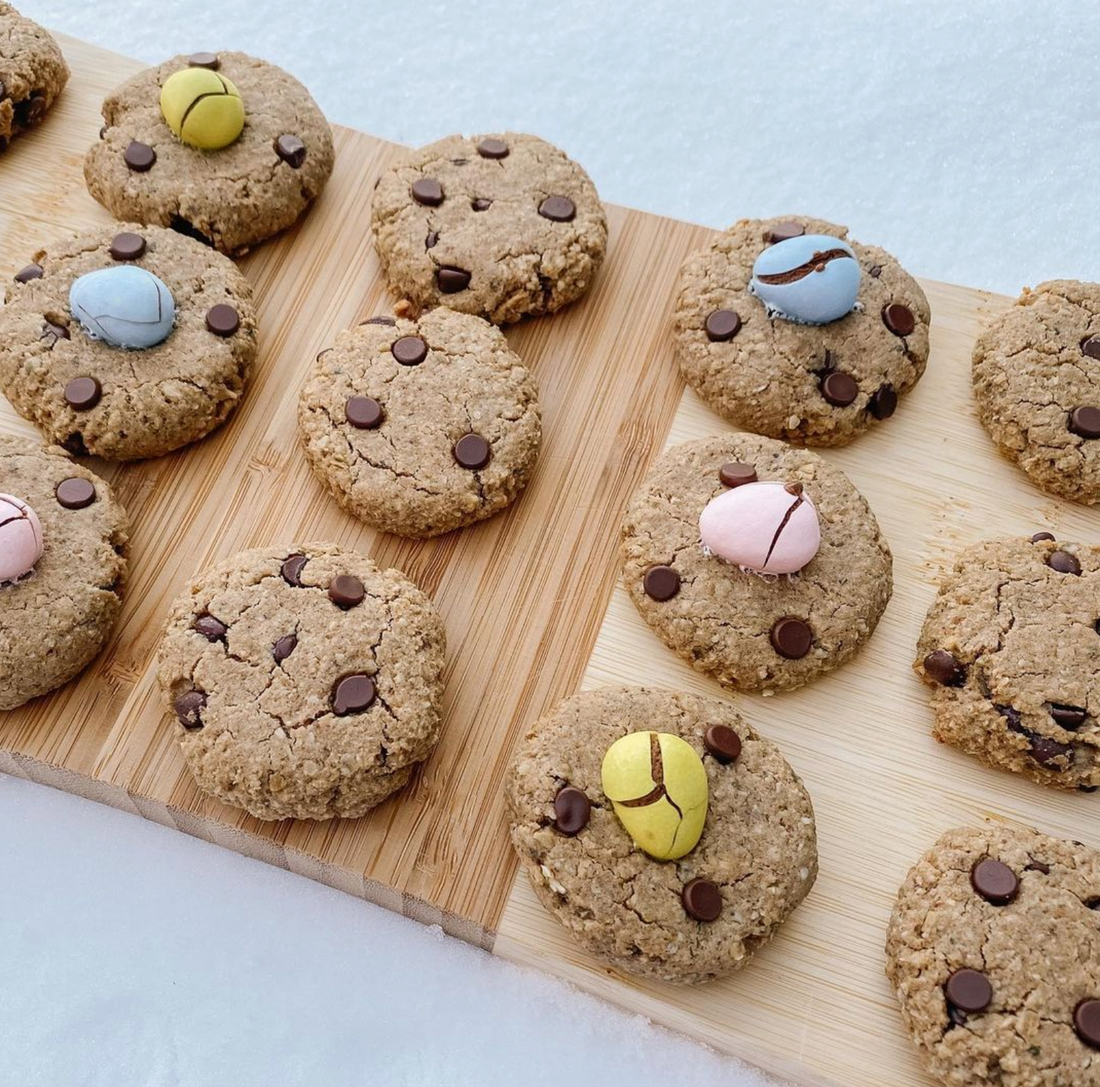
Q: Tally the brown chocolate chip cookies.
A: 13